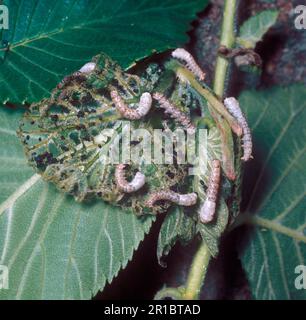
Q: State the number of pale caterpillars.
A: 8